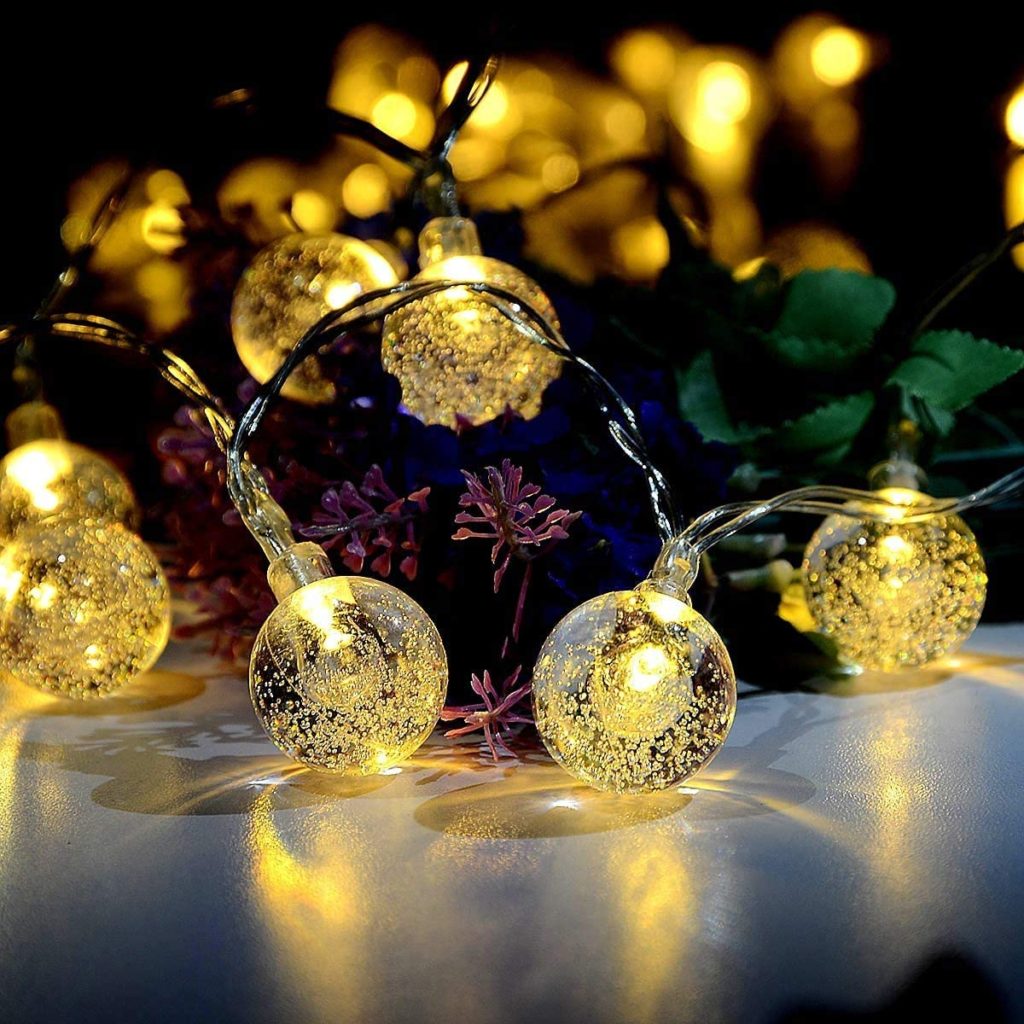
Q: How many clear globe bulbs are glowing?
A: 7